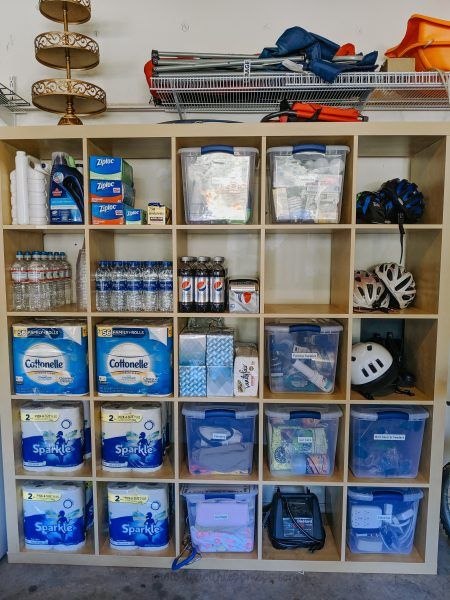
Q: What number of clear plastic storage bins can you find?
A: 8